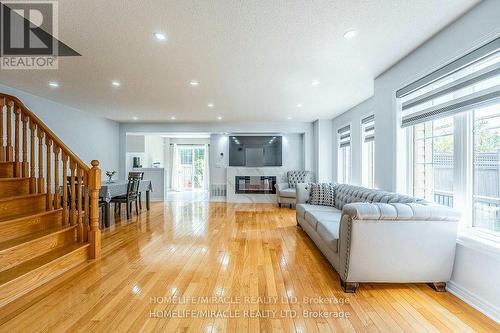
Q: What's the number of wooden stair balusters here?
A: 12